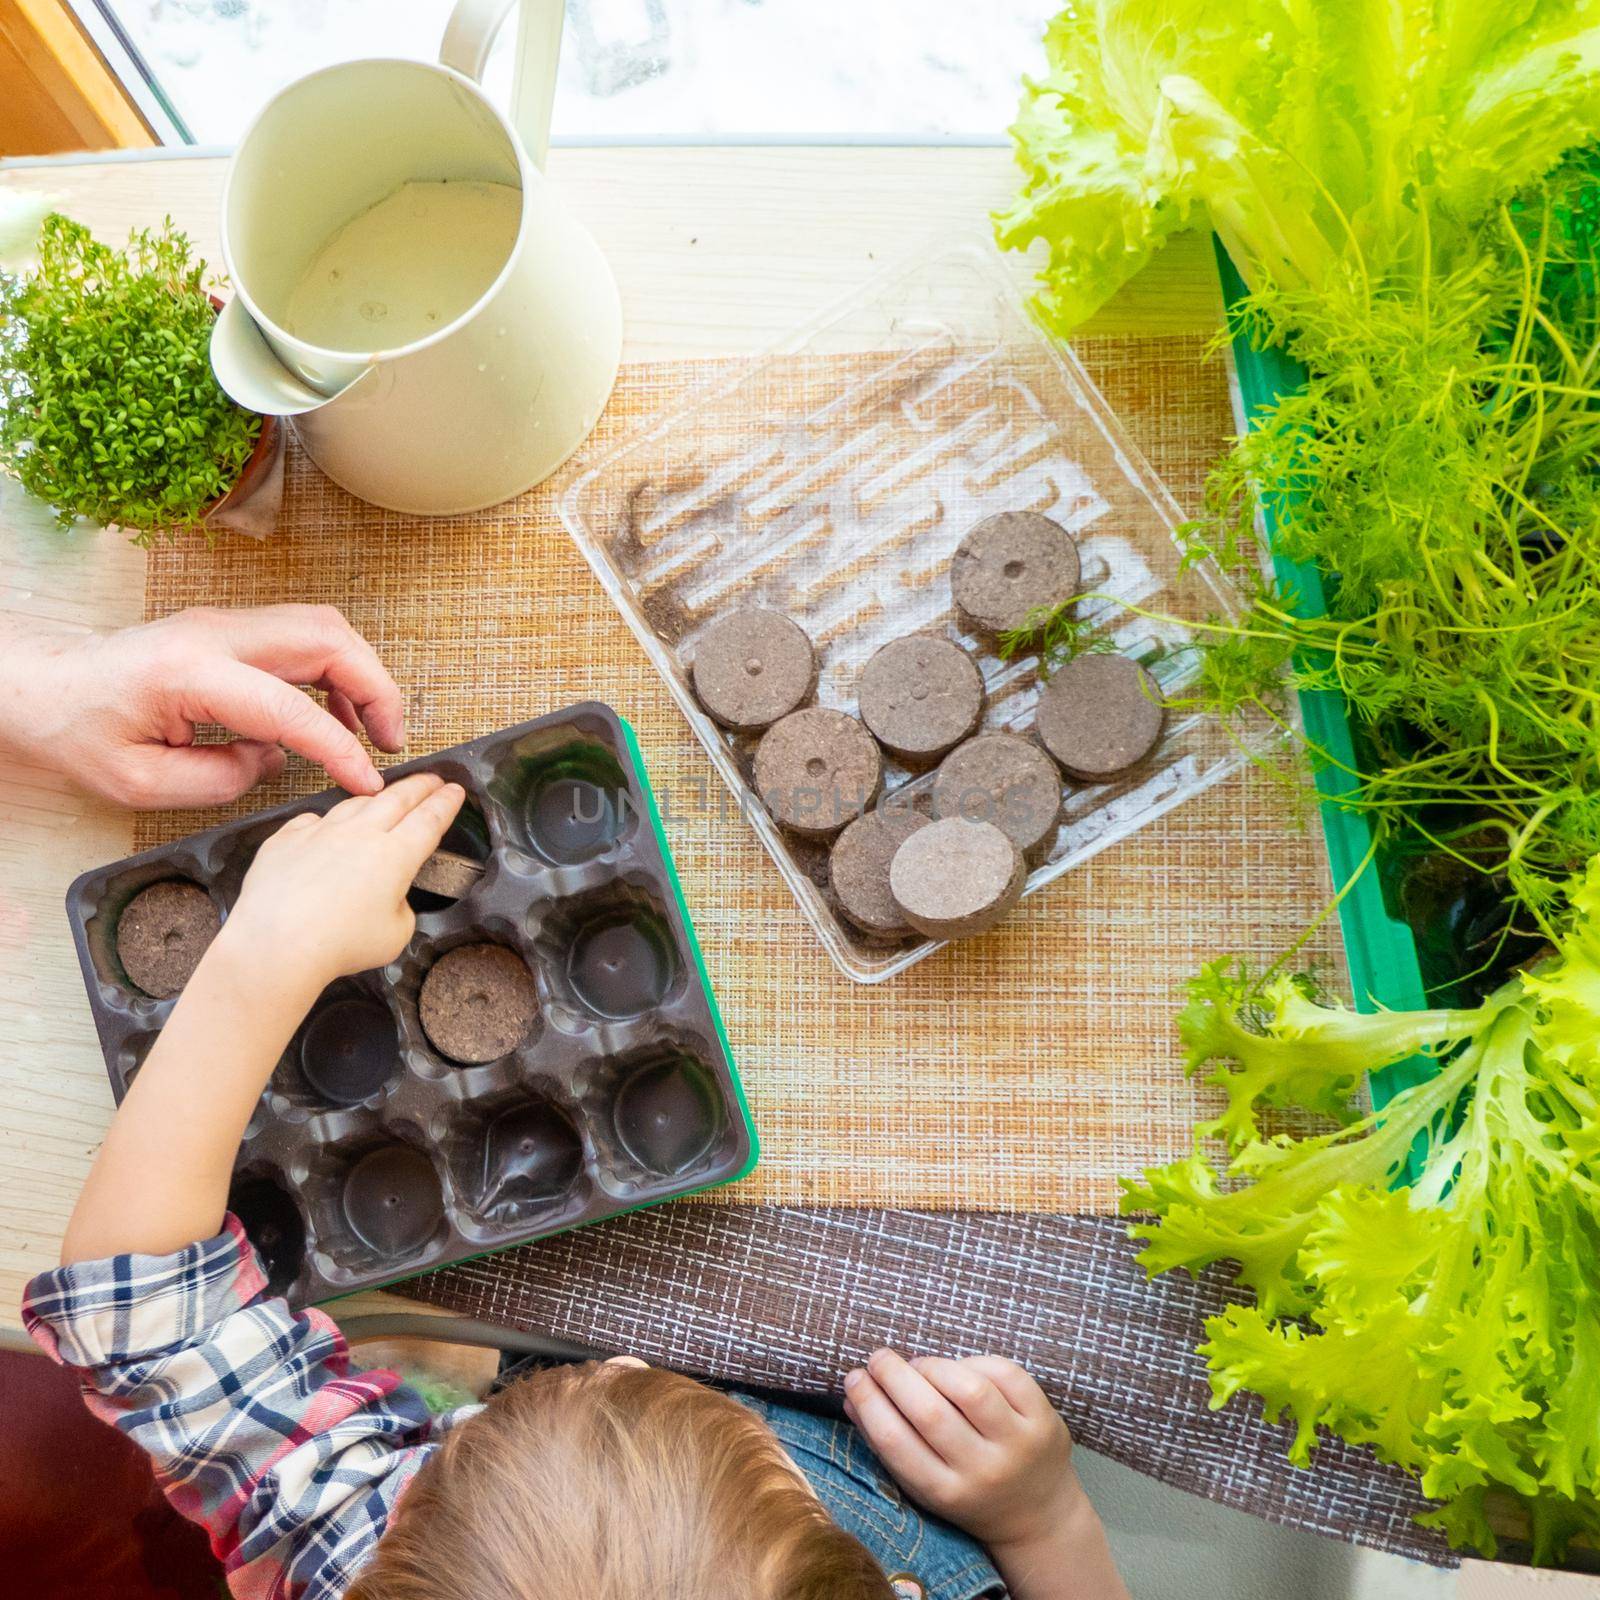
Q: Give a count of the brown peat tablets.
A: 11